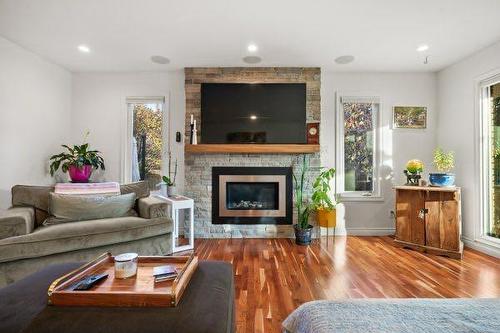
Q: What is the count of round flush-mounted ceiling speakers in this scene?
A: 3